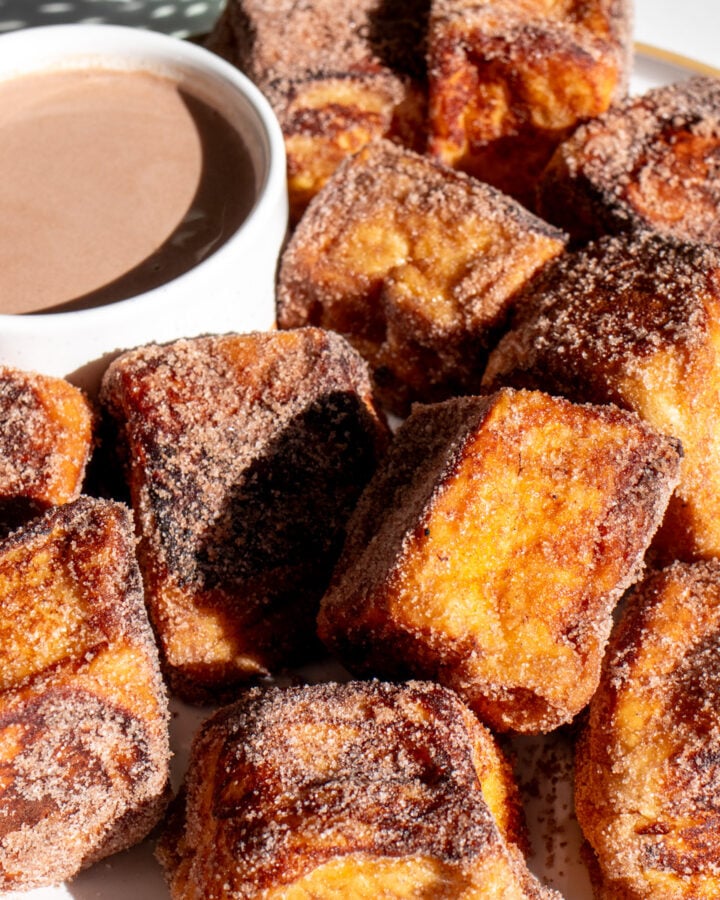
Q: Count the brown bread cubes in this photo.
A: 11